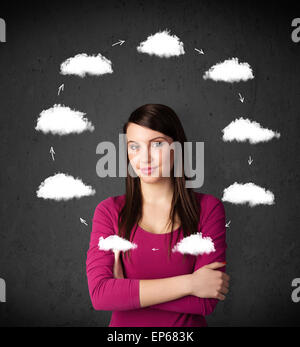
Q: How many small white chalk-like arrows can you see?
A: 9